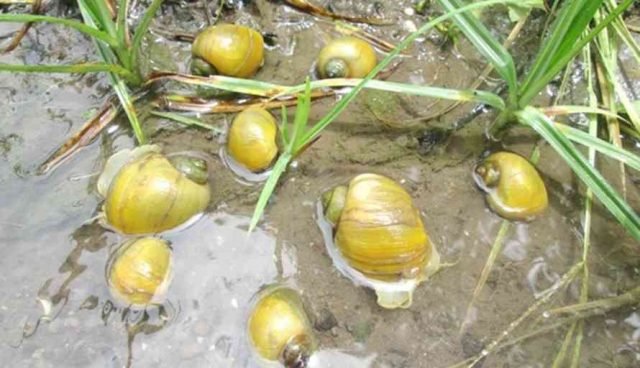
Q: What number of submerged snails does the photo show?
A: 8